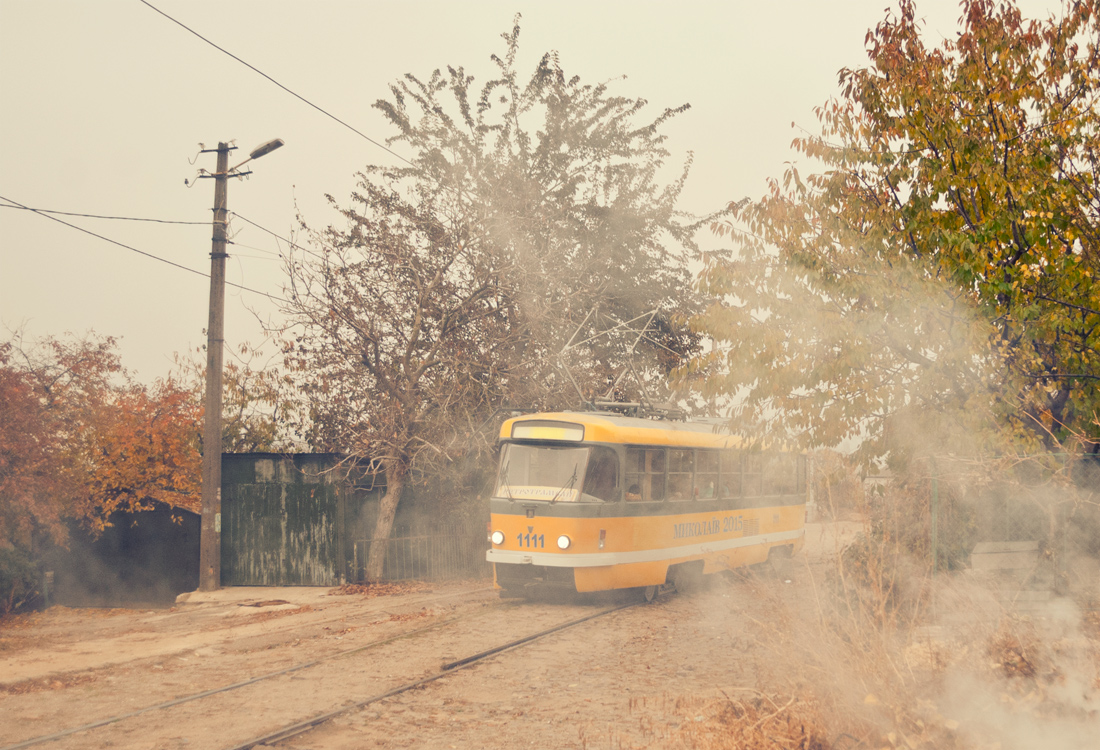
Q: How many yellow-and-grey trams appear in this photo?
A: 1